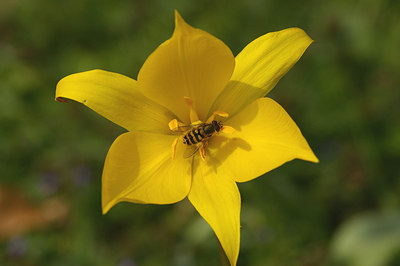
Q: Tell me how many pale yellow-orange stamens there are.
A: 6